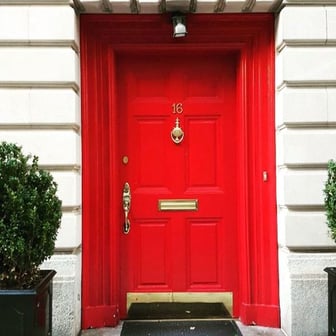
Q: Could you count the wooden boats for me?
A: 0